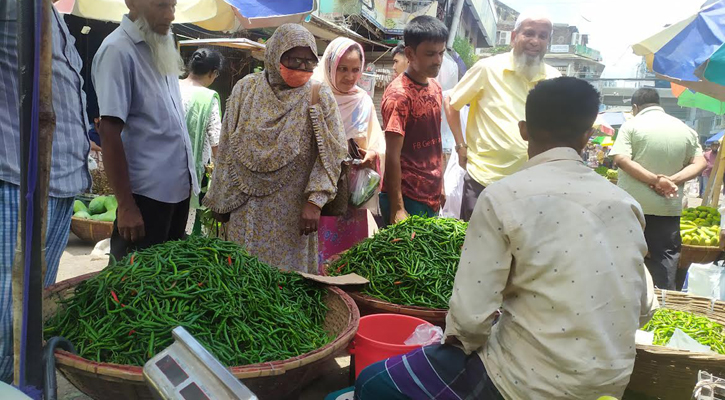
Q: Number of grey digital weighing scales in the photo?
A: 1